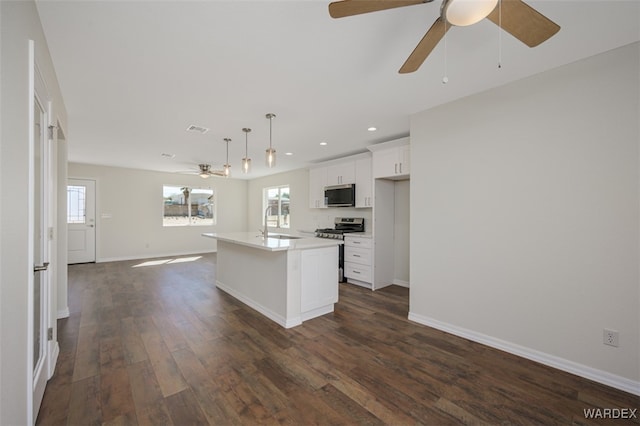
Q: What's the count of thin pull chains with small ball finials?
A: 2